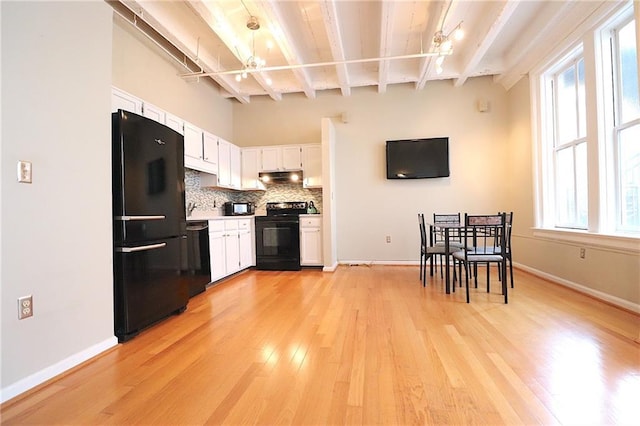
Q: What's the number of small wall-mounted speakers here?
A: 2